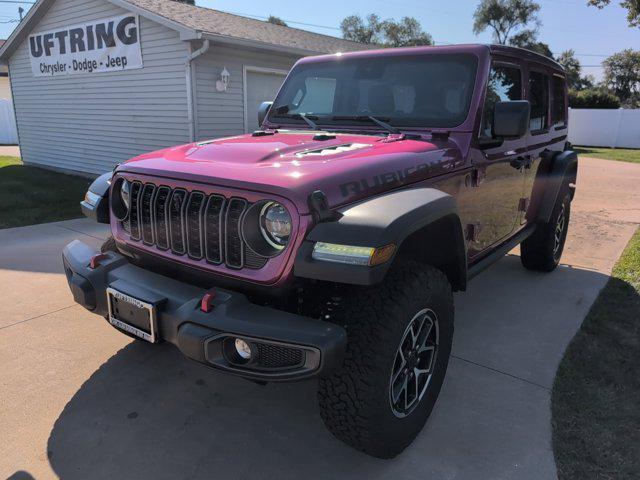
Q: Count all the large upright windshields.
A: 1